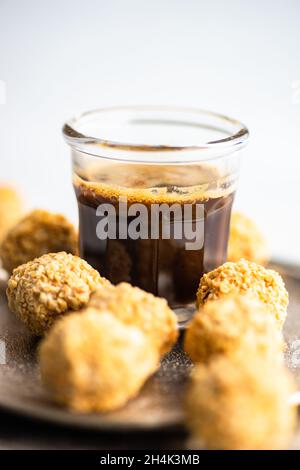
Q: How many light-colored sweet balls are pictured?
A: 9